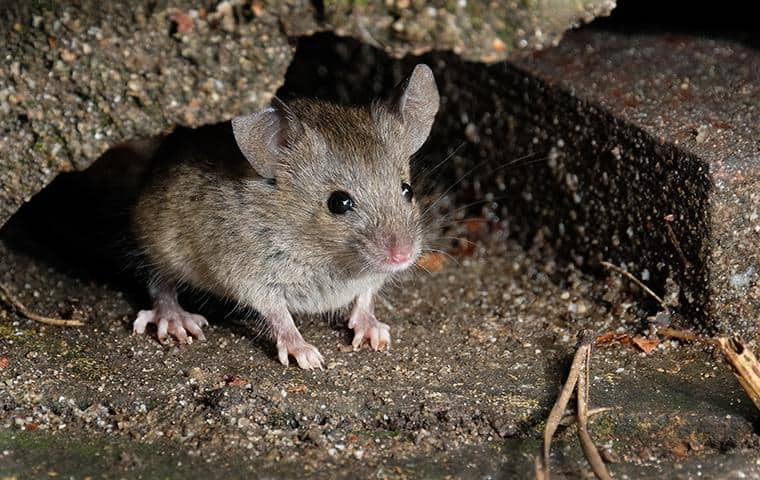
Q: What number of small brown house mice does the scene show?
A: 1